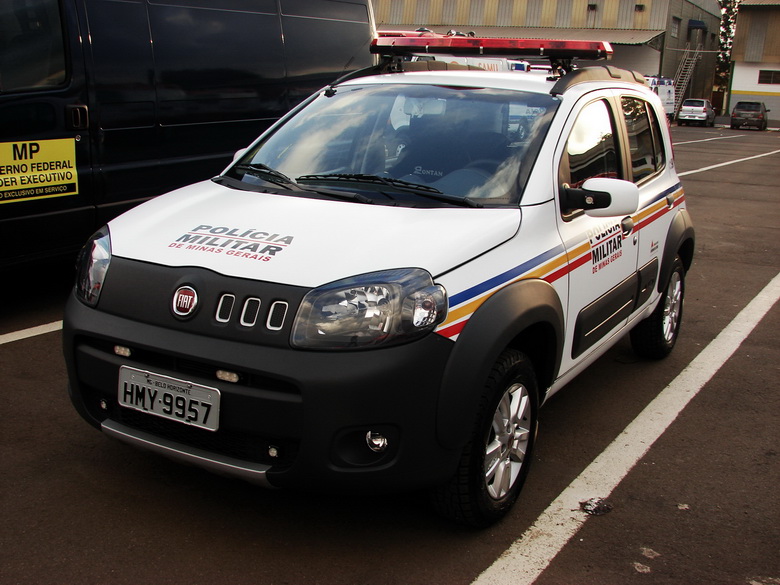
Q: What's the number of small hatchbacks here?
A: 3